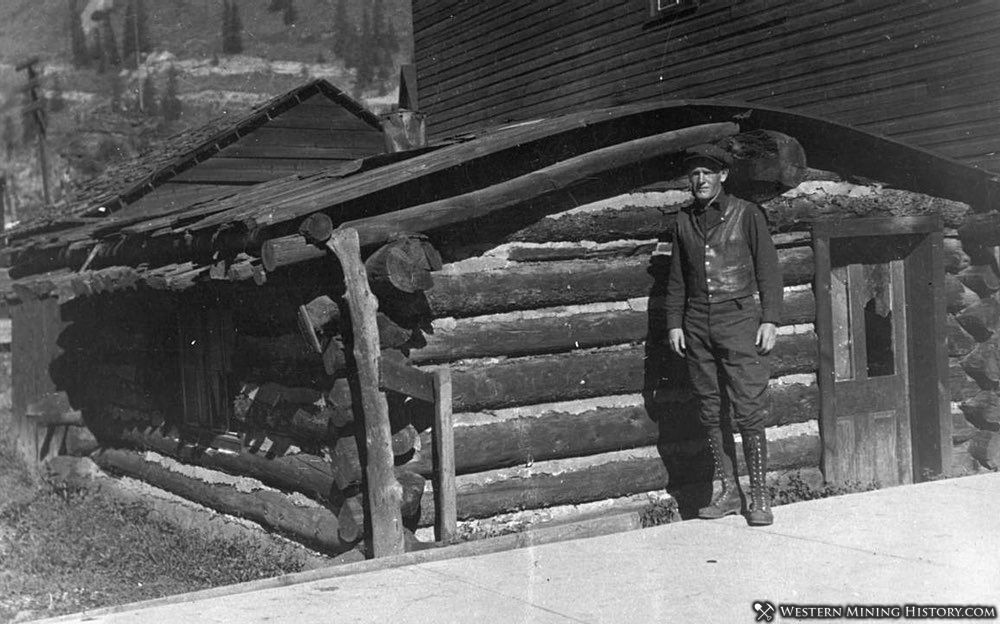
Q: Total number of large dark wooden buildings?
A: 1